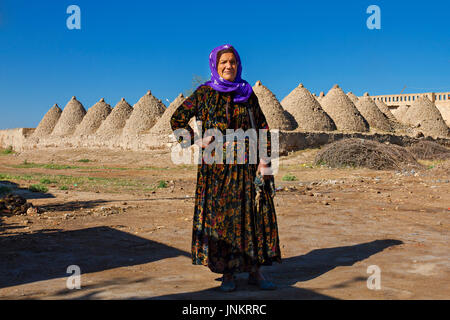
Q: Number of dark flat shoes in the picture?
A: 2